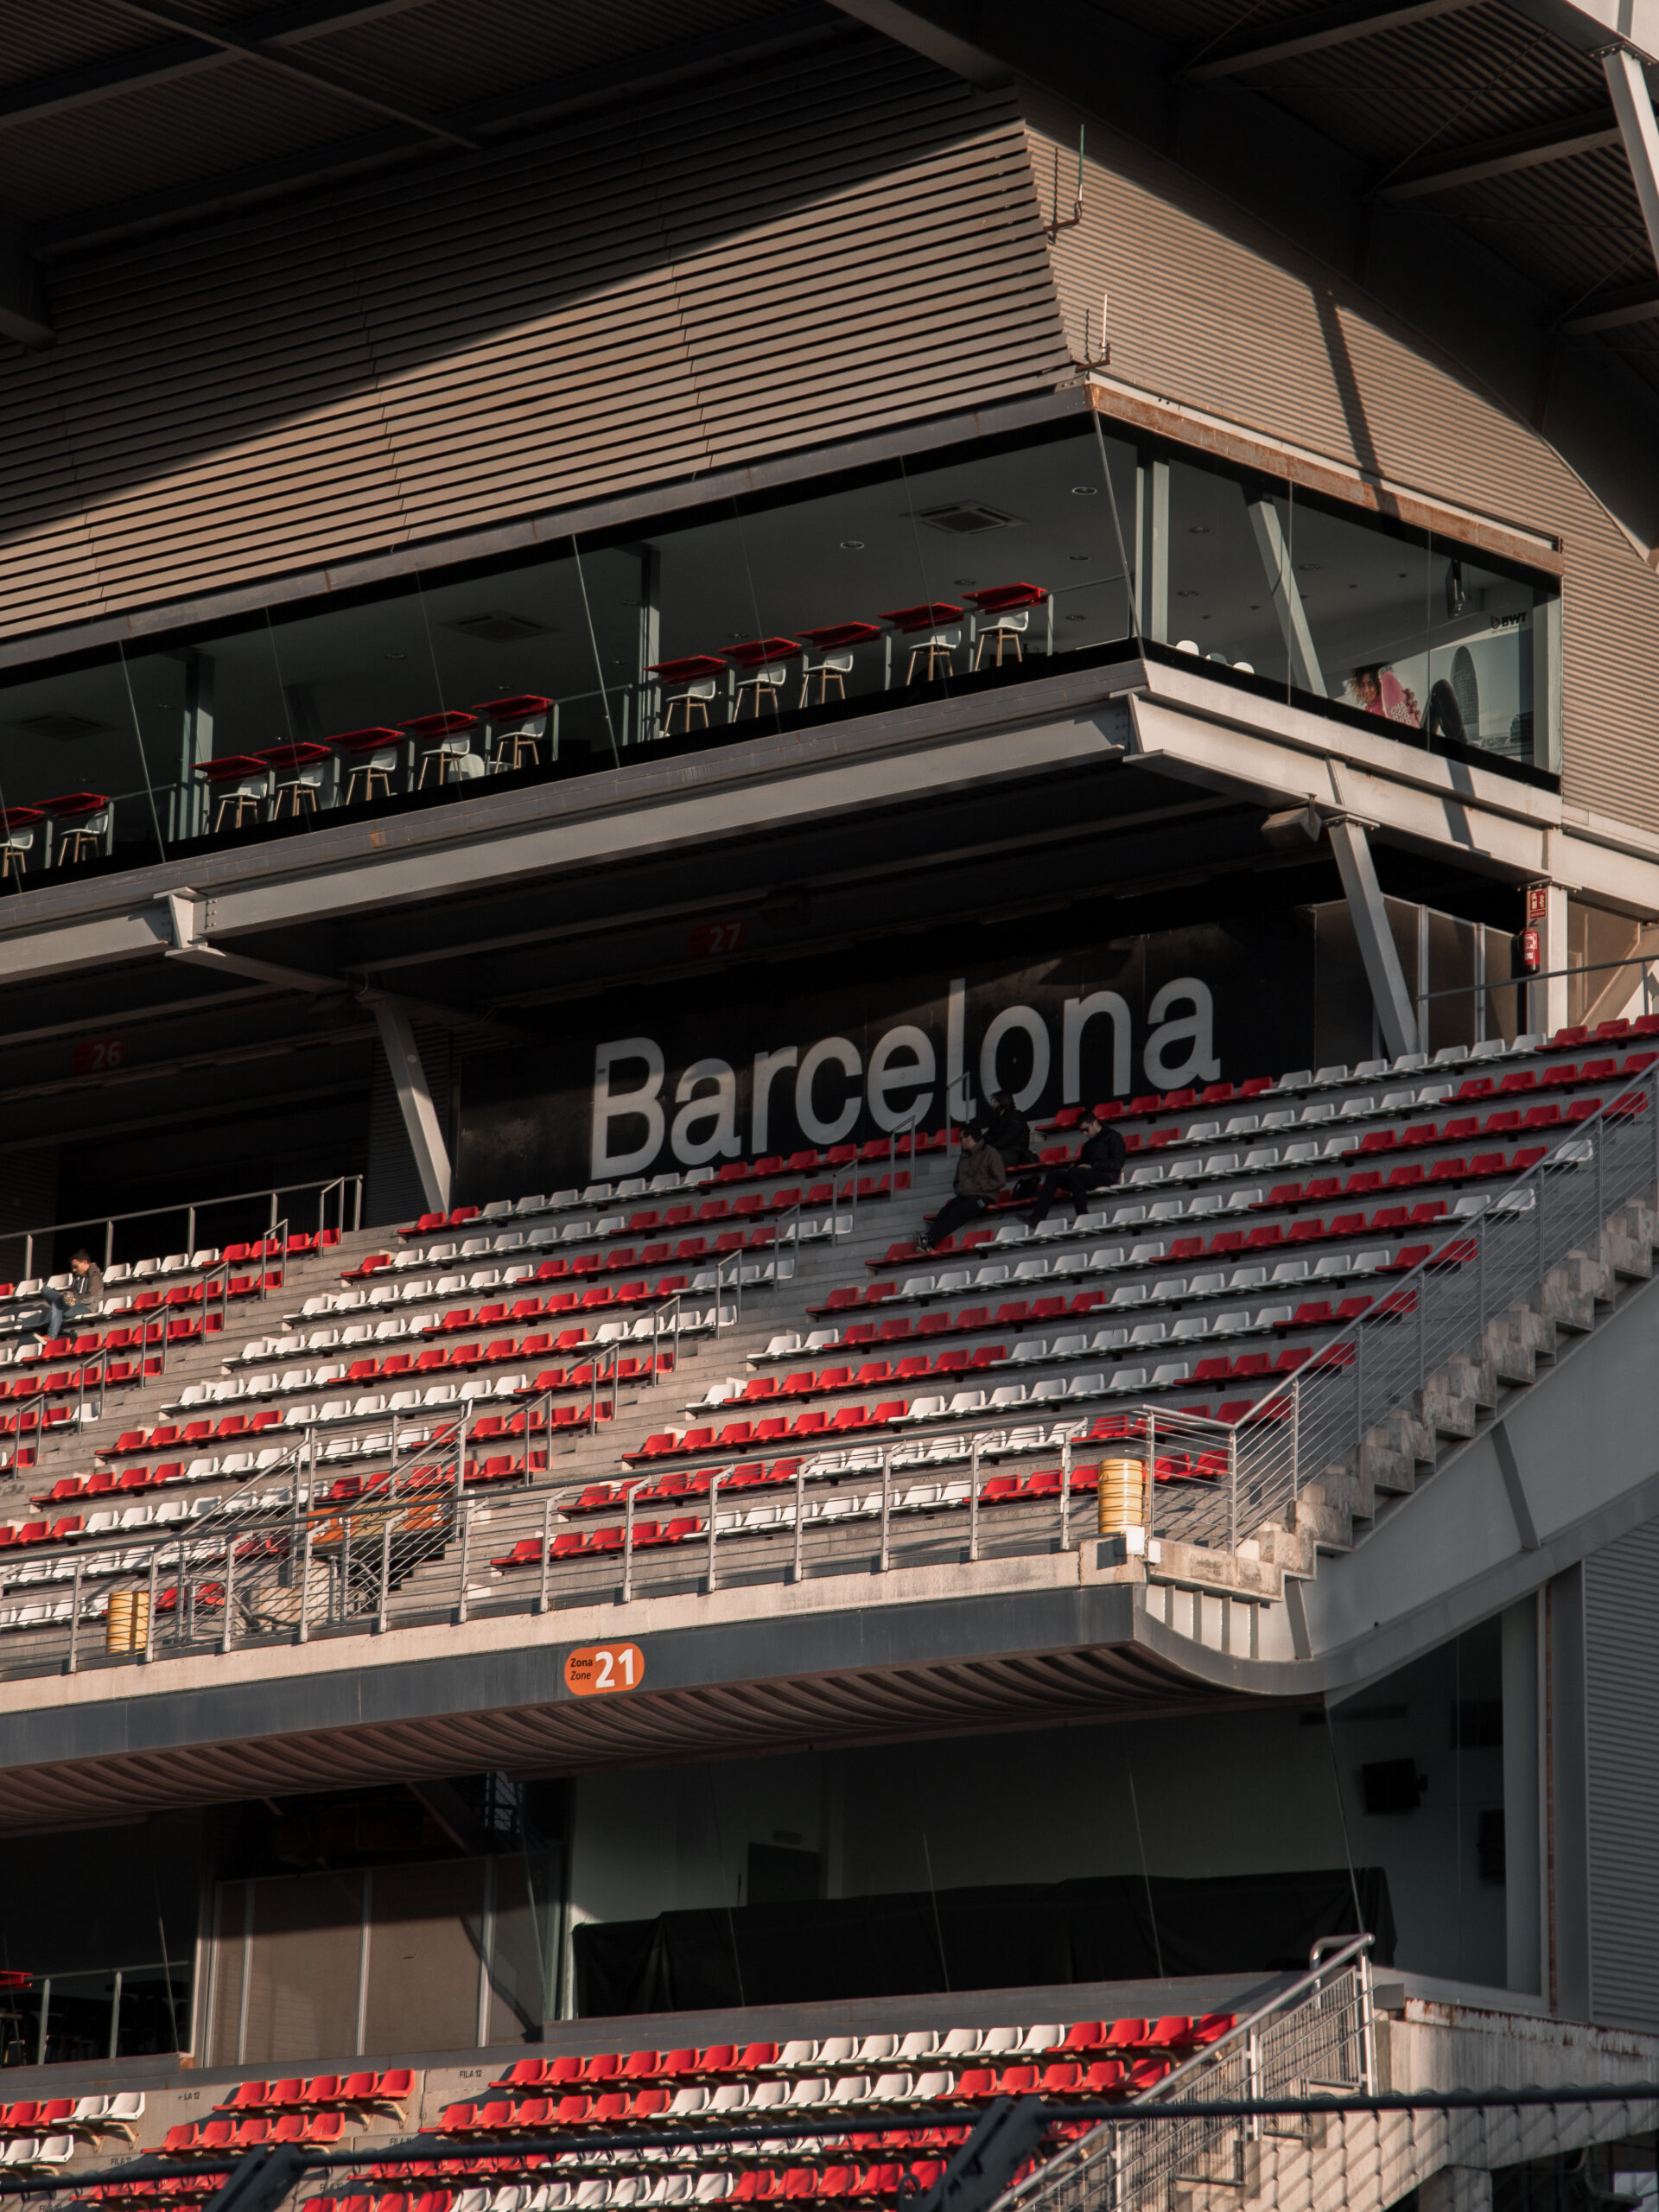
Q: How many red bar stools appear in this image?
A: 0